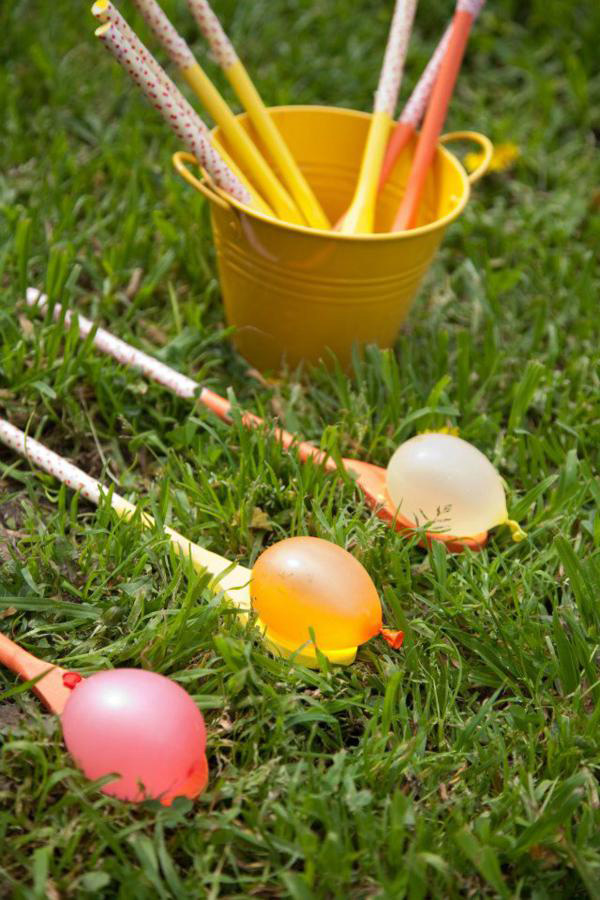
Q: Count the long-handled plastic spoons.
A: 10